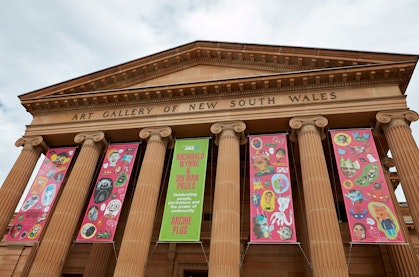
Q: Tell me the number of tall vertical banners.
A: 5